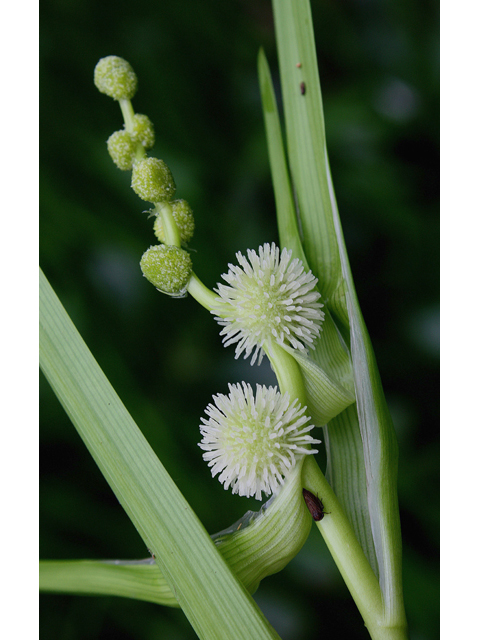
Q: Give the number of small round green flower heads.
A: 6